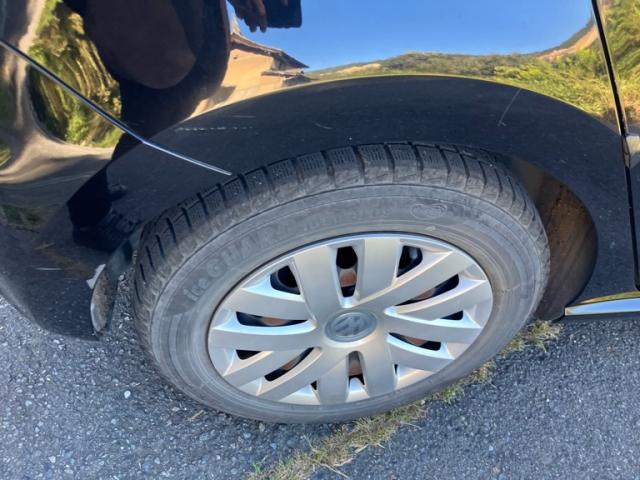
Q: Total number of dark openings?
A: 12